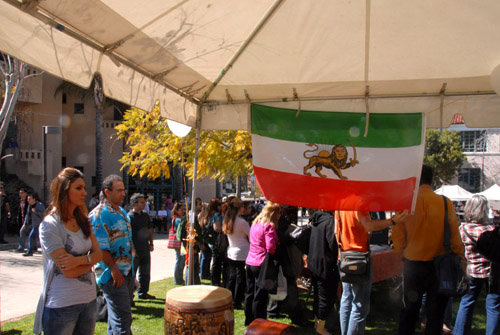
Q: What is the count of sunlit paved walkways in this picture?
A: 1